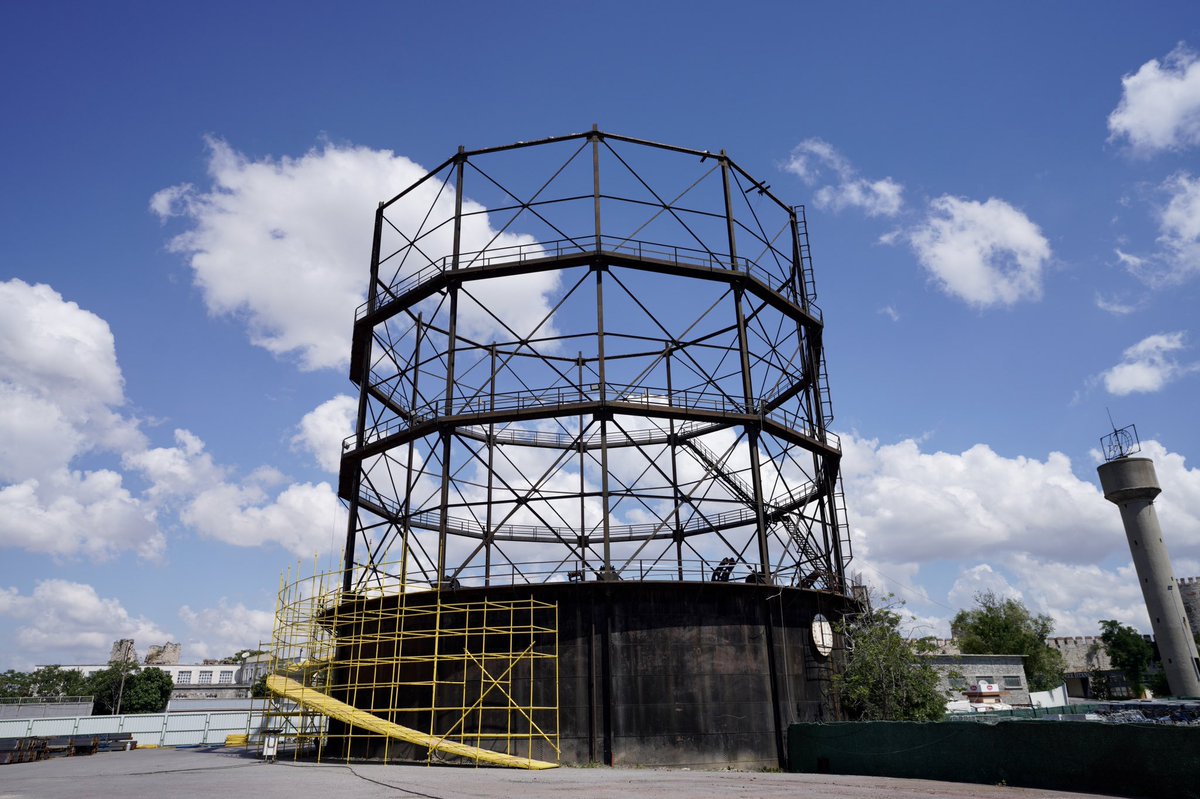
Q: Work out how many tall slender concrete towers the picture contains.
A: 1